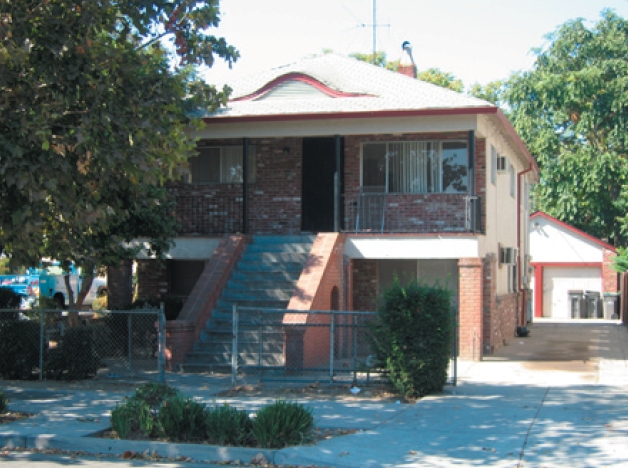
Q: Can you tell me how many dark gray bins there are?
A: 3